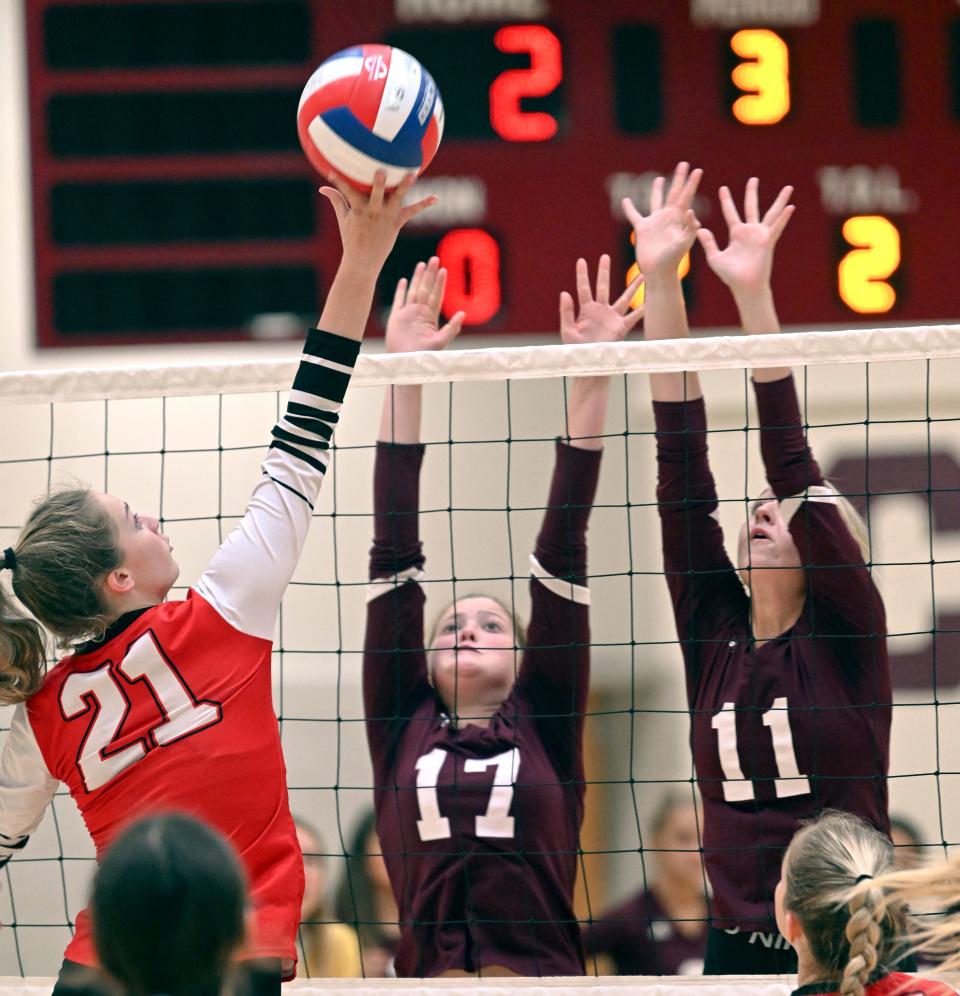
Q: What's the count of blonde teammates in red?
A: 2